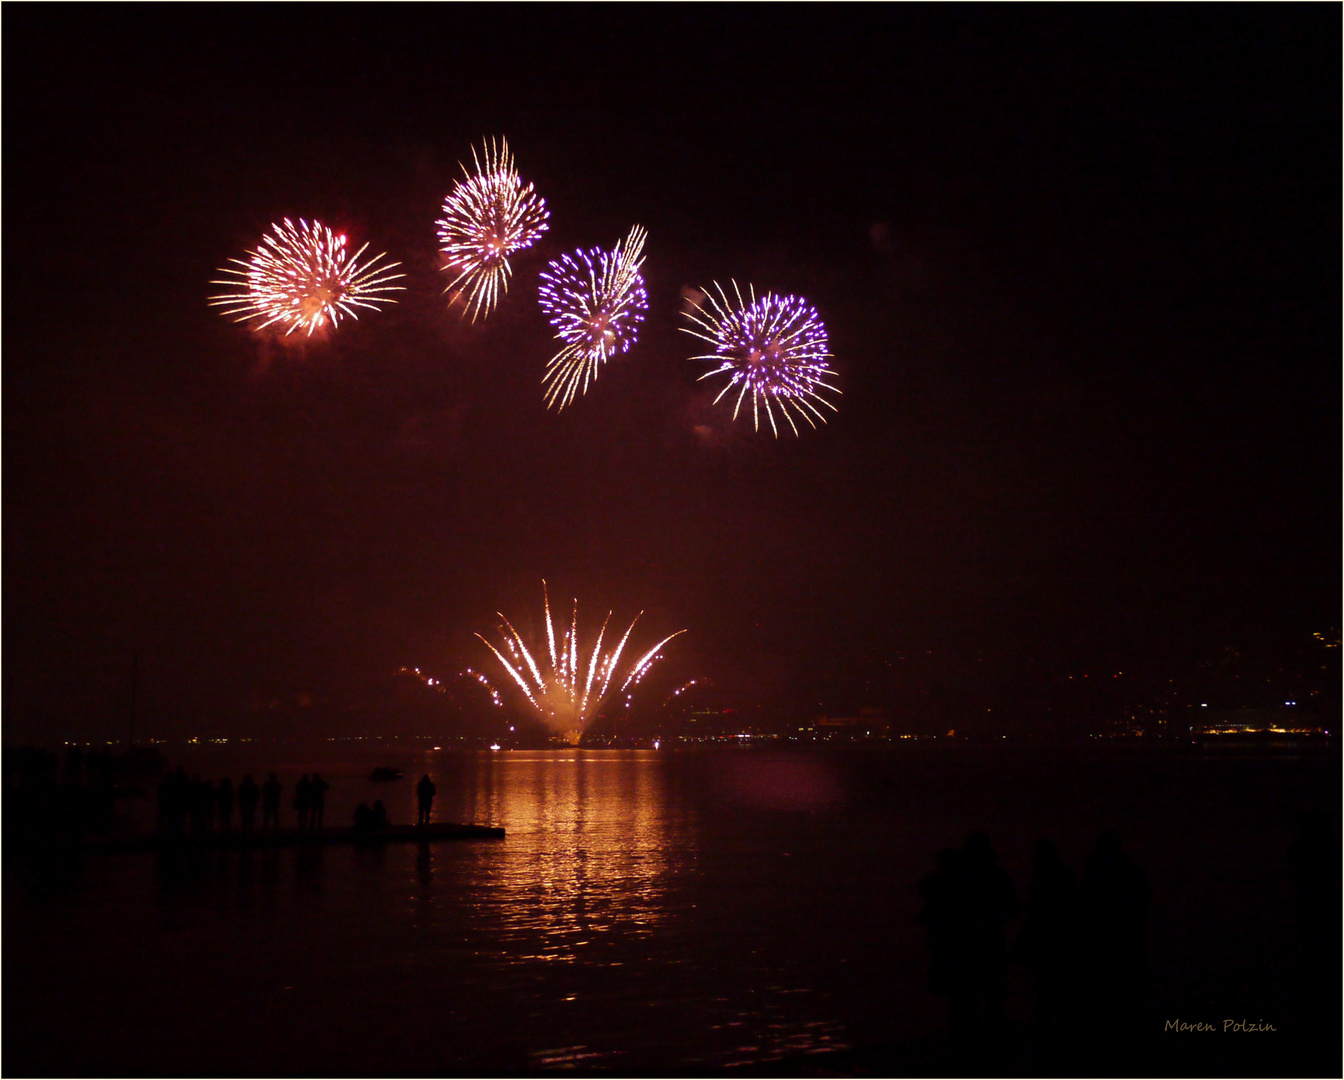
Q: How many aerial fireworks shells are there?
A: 4